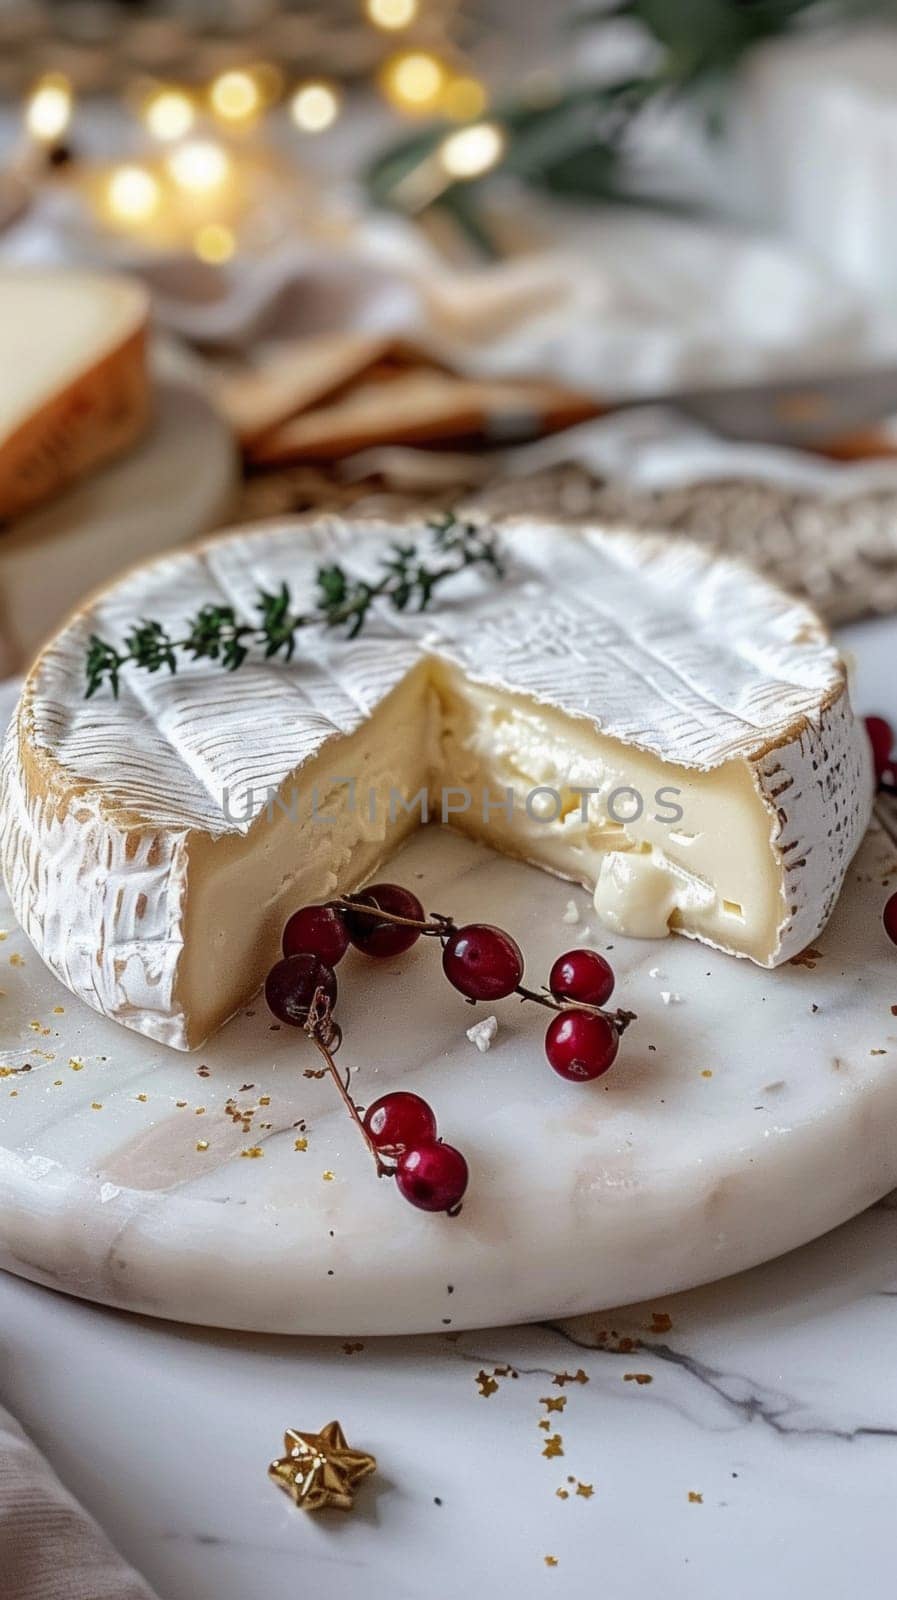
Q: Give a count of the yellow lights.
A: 11